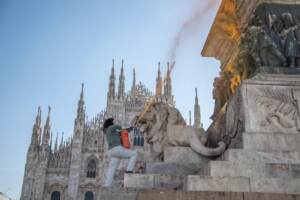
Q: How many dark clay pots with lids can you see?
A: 0